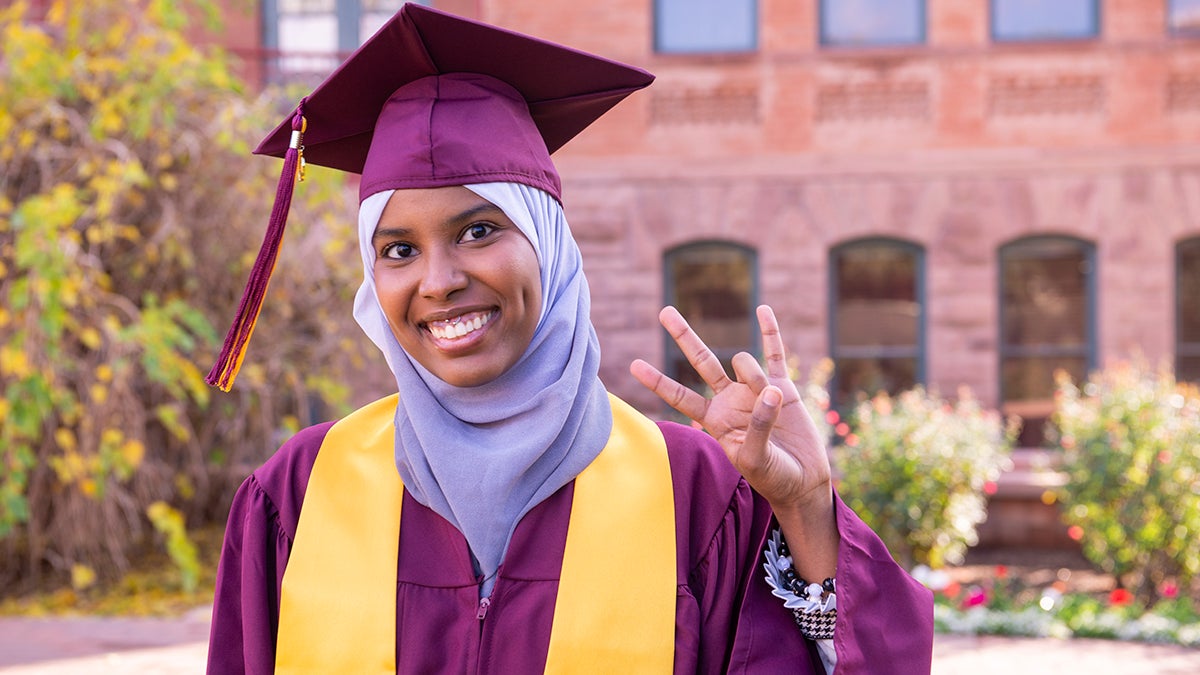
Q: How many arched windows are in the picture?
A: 4